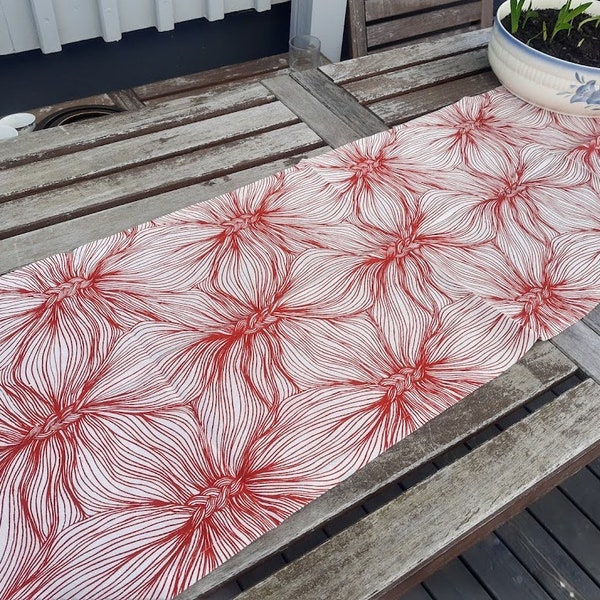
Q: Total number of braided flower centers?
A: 12